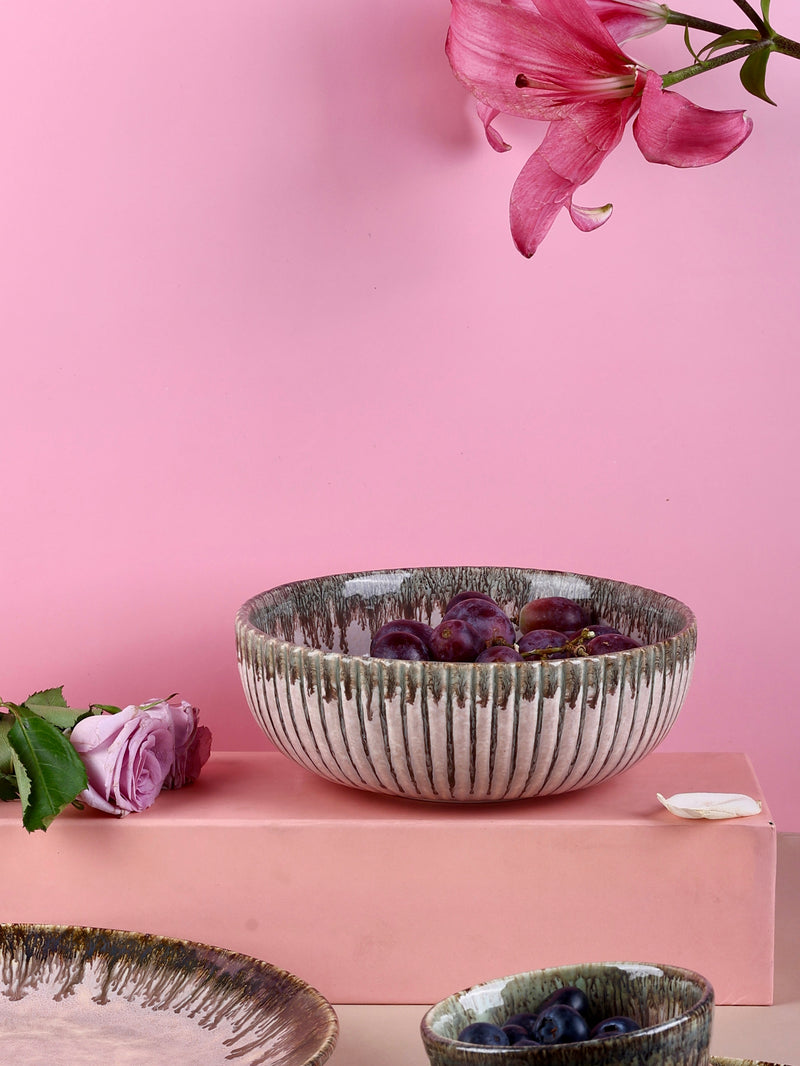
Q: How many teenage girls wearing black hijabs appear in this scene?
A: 0